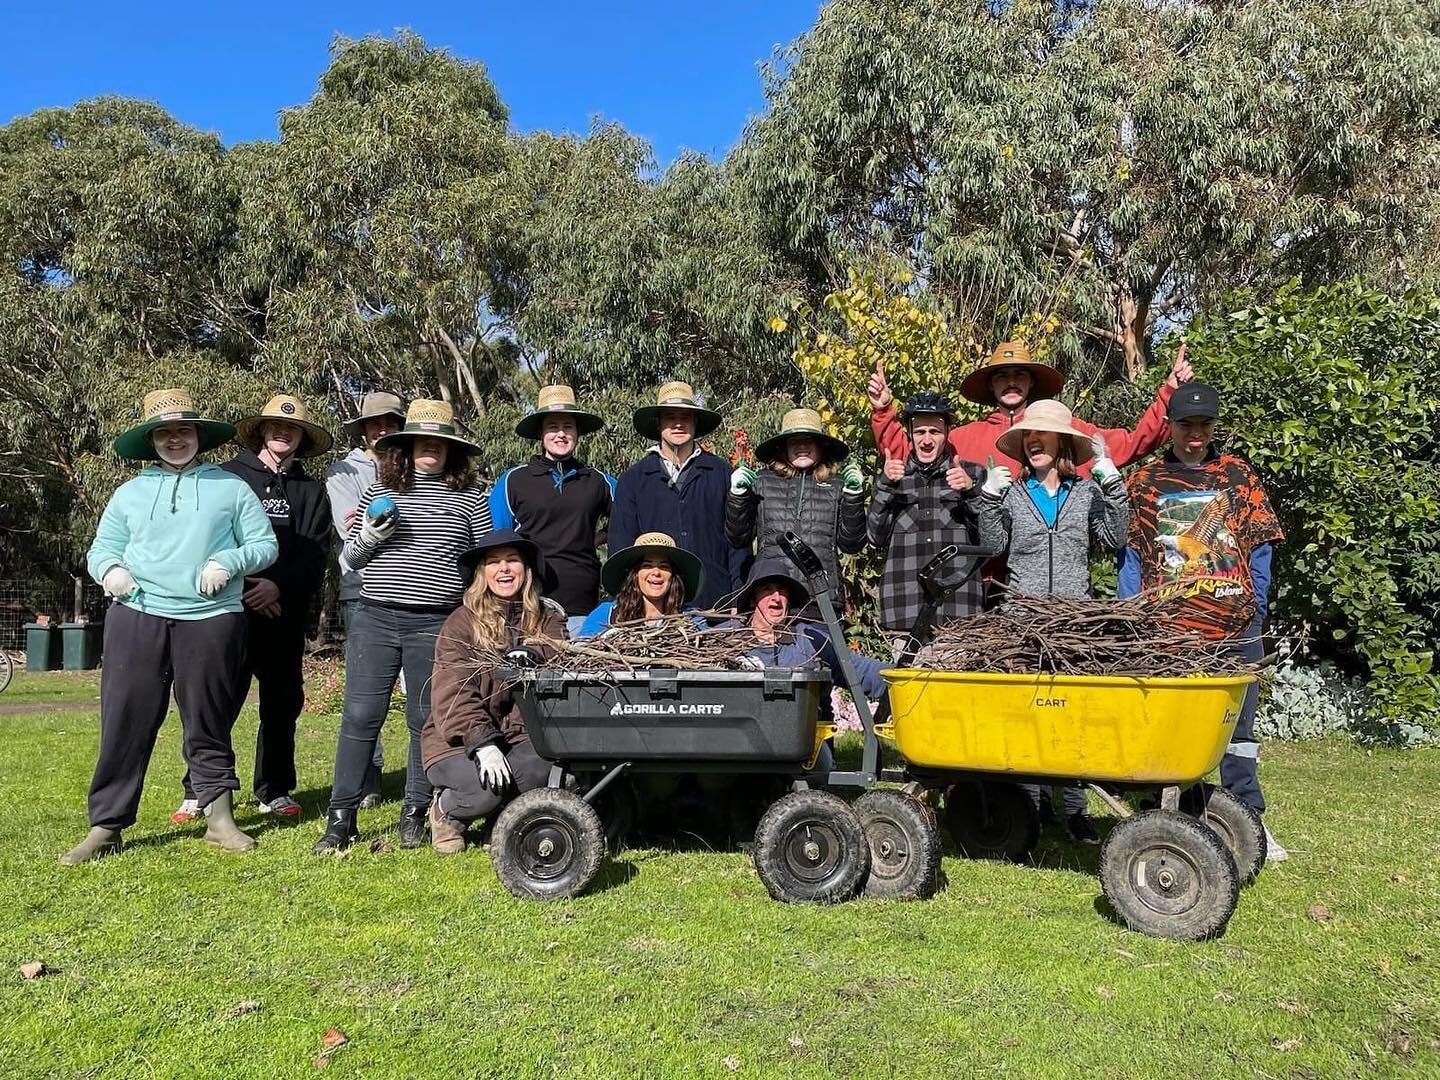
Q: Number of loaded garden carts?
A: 2